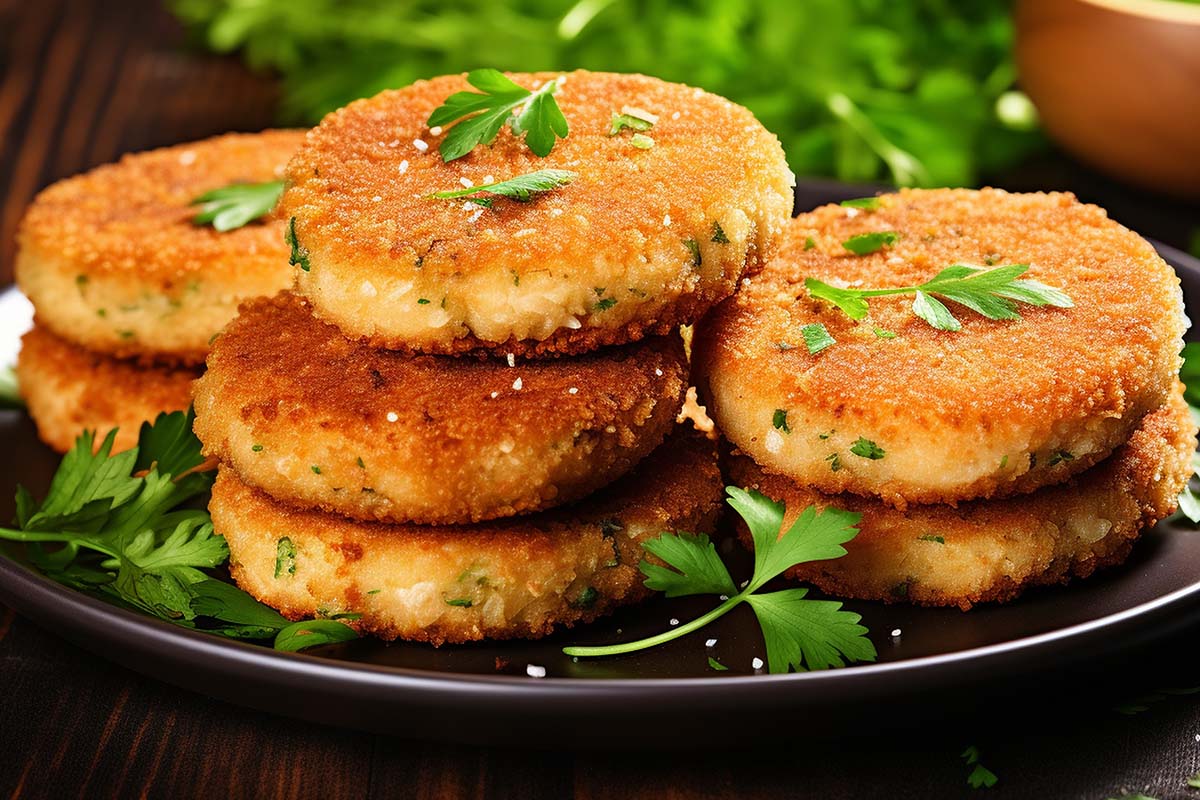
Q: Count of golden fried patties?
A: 7